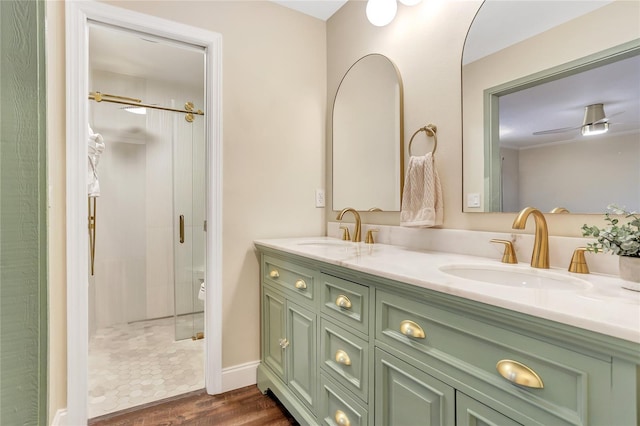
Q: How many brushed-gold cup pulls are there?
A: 7